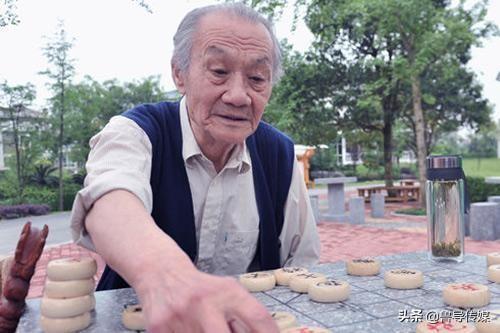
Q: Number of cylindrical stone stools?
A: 5